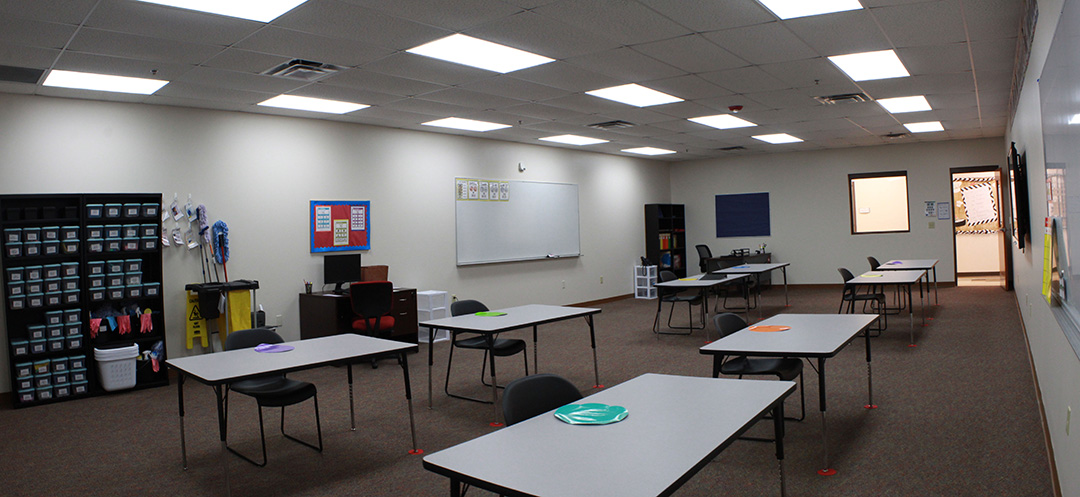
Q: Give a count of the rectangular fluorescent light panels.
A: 14